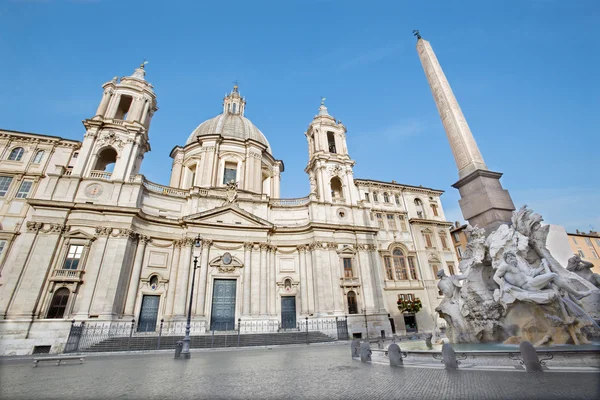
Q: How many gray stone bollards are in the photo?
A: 5